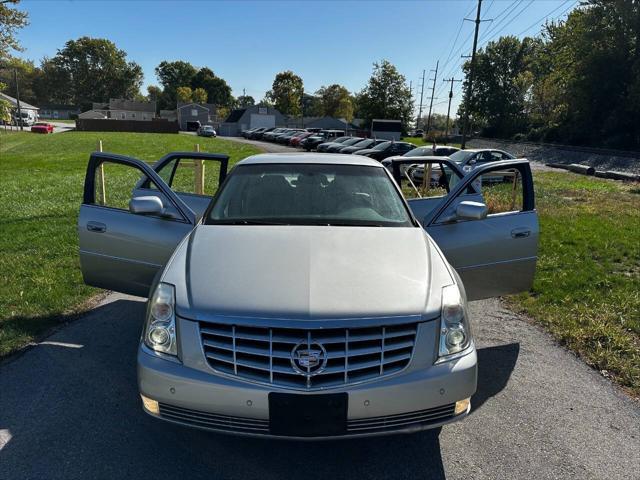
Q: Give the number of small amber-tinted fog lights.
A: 2